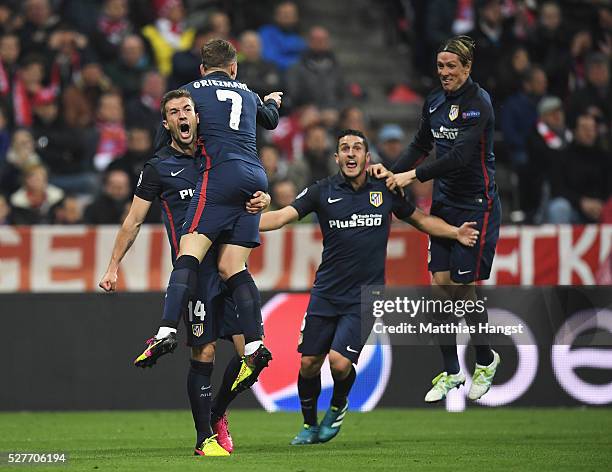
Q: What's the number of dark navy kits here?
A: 4